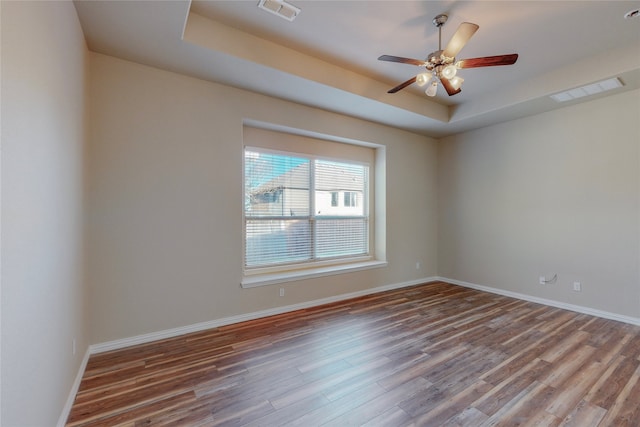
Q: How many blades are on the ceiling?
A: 5